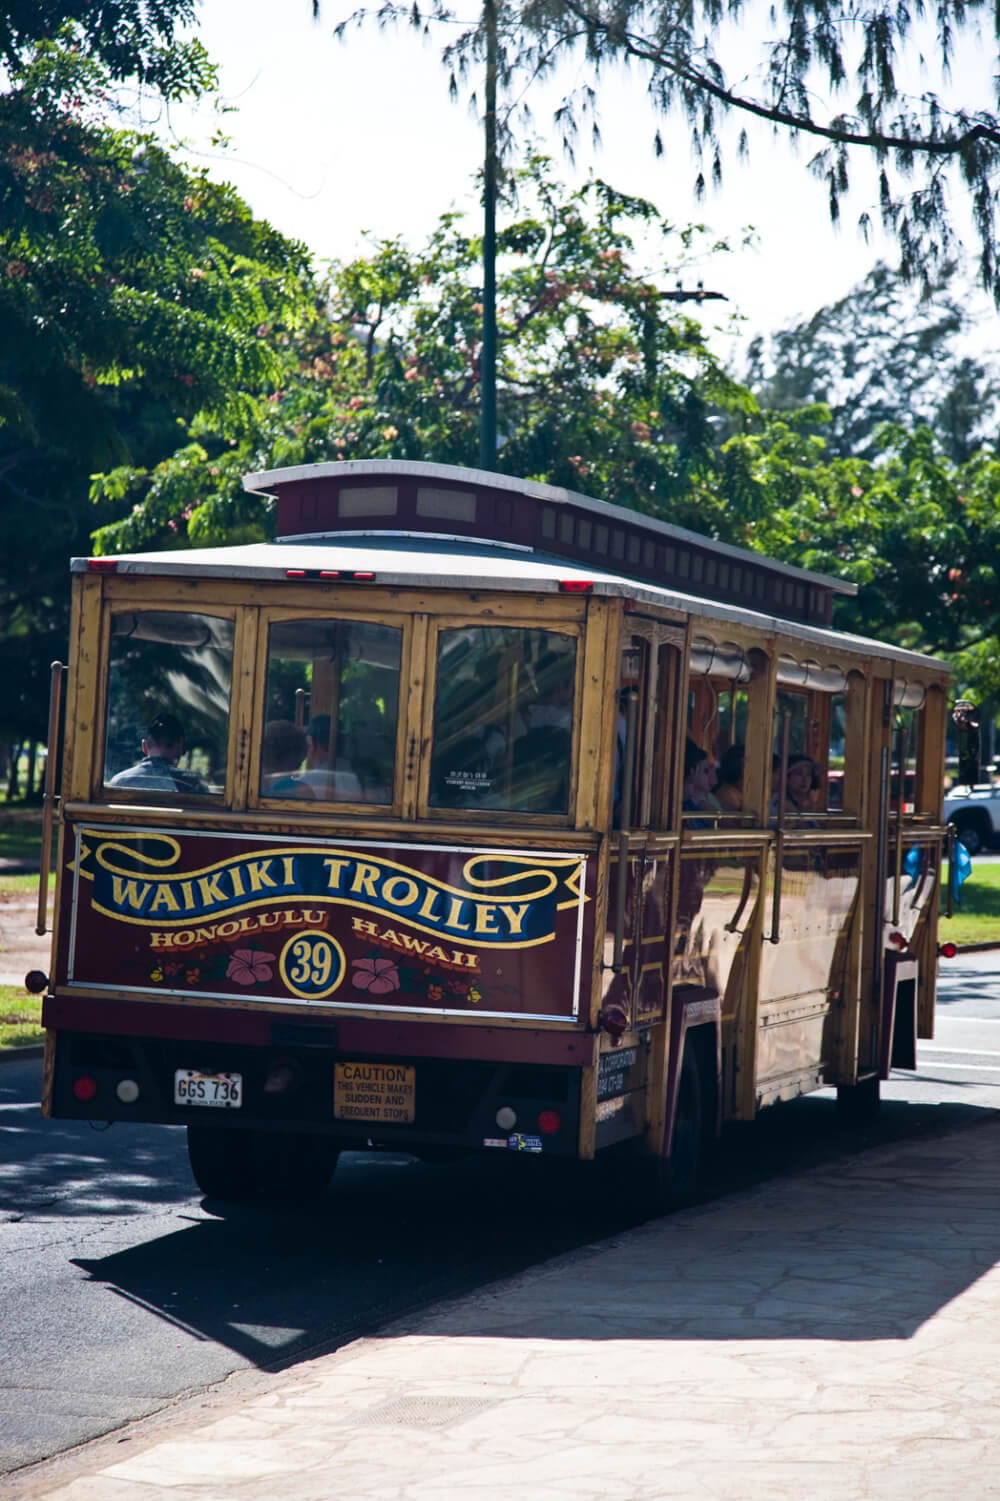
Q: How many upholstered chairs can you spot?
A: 0